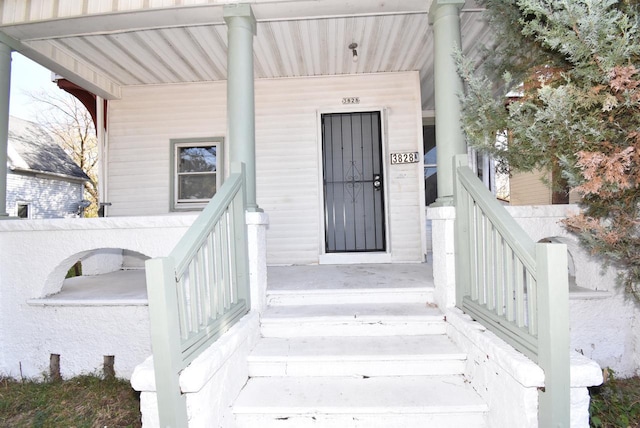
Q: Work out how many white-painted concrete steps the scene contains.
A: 4